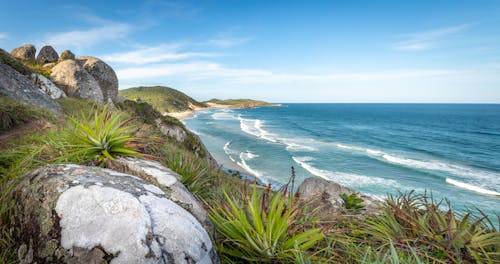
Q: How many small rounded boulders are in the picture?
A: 3